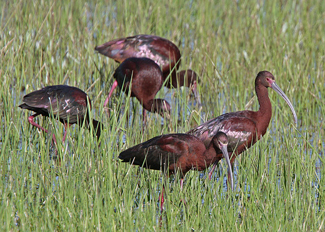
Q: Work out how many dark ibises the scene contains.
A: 5